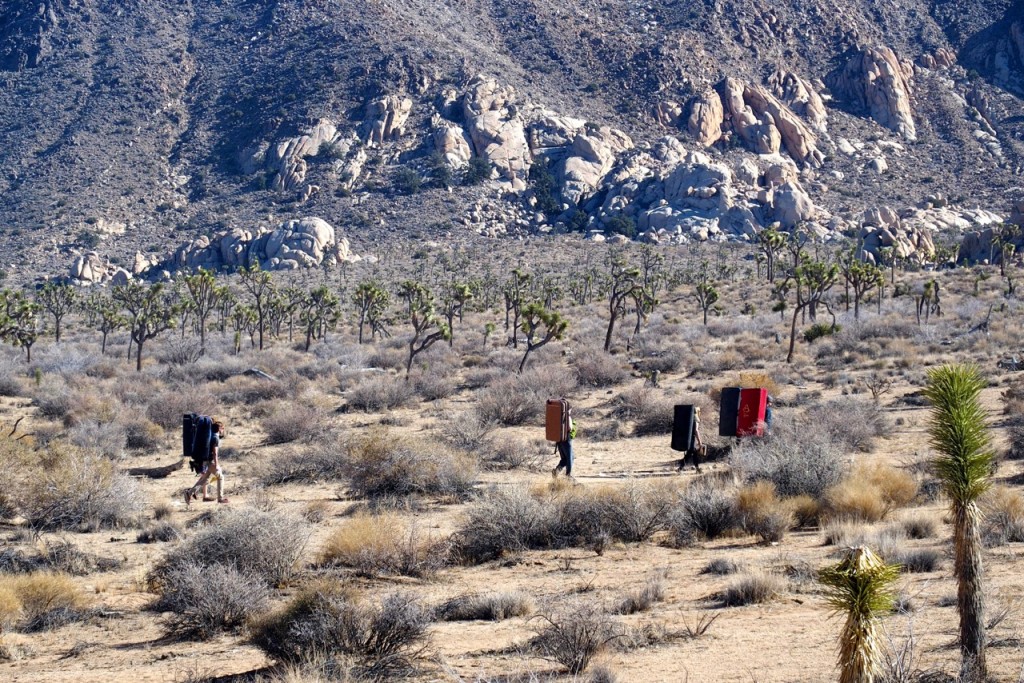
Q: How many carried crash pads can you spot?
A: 6